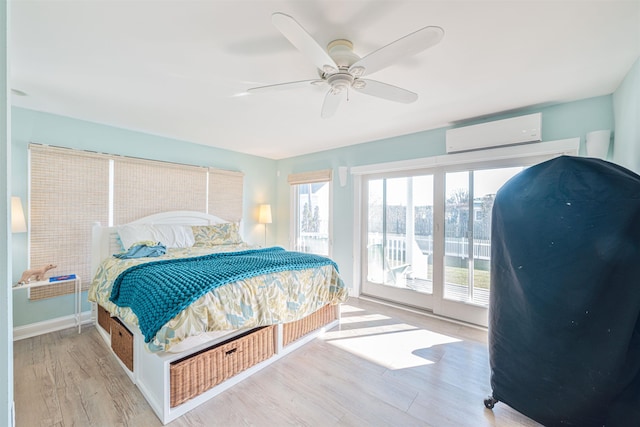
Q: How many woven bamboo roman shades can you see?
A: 4